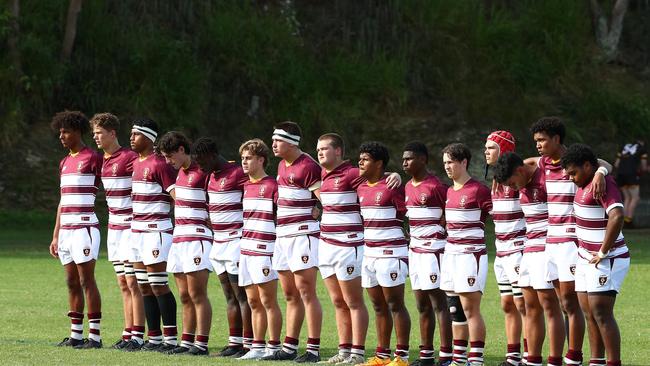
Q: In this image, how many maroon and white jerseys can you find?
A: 15